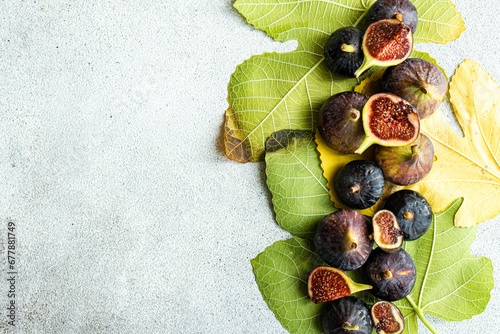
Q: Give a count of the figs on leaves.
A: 15